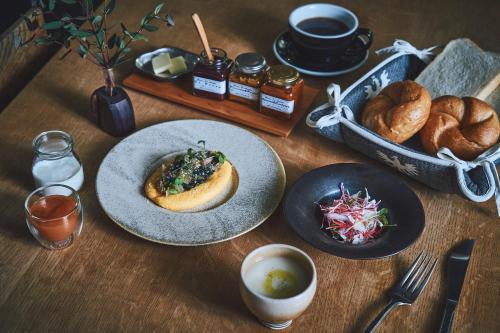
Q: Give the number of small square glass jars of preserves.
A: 3